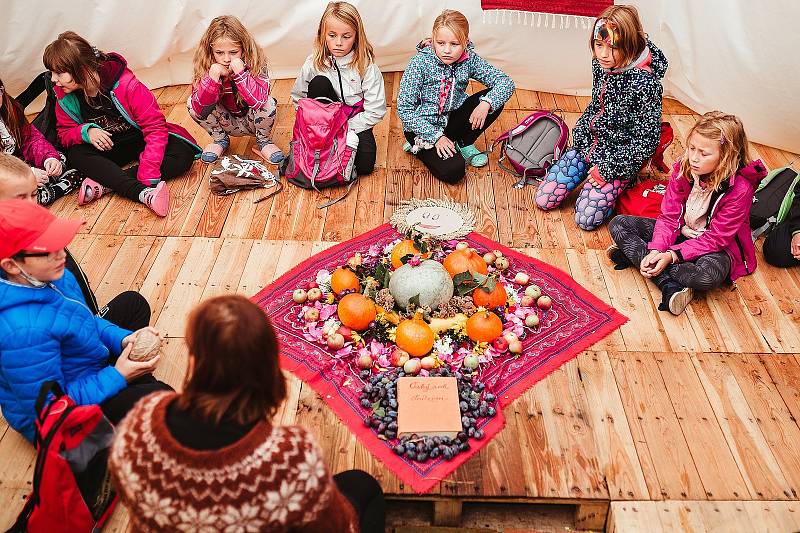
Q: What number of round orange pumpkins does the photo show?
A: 7